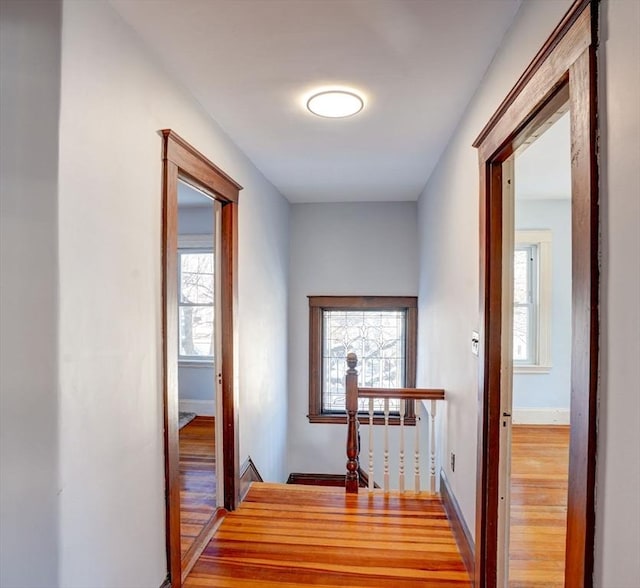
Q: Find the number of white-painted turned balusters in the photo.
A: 5